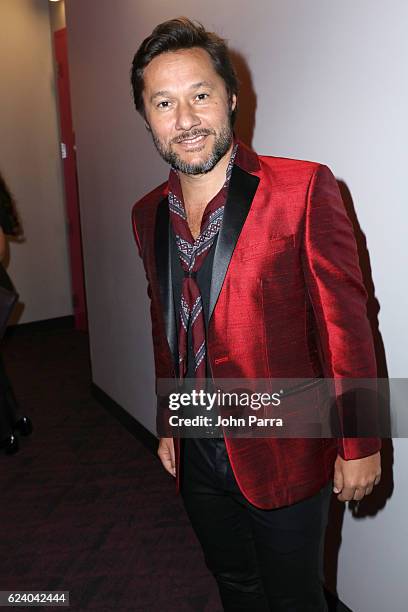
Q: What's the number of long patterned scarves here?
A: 1